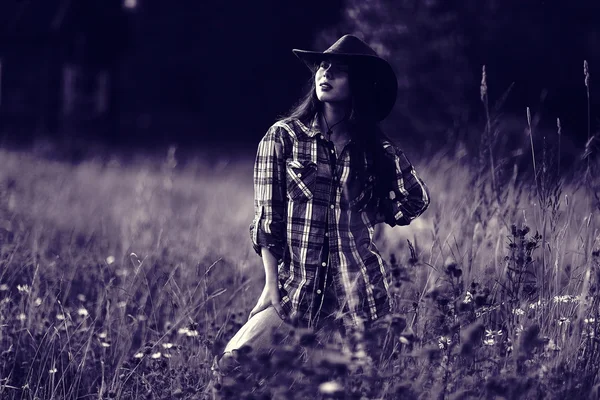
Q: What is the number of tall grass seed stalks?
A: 4